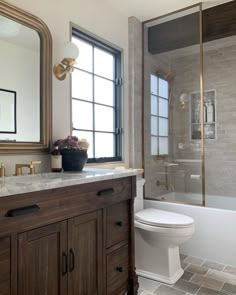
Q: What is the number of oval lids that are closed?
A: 1